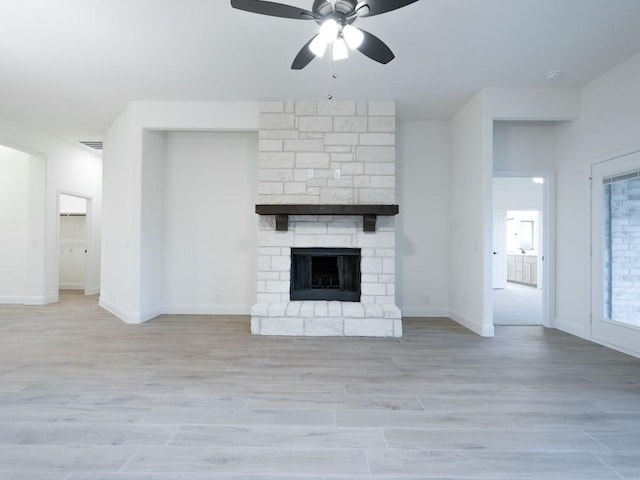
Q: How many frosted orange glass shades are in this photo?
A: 0